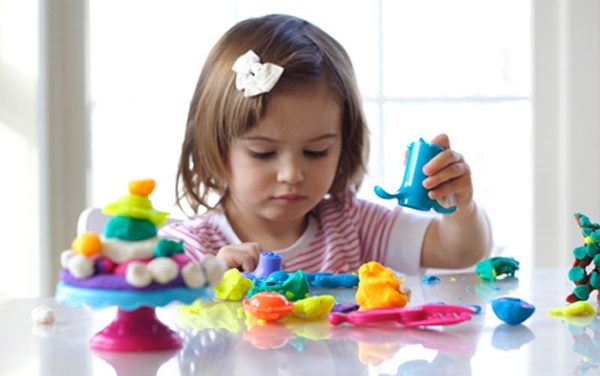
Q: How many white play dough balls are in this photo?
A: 7